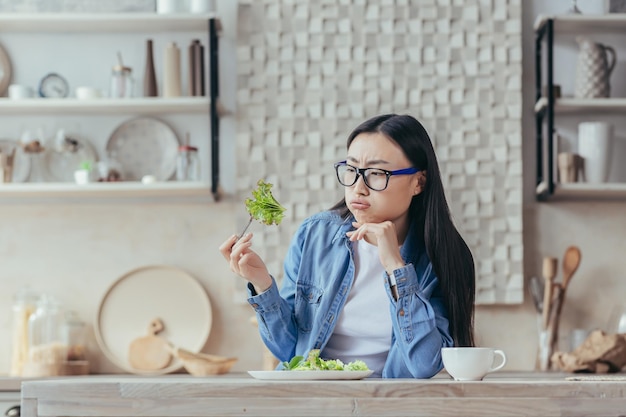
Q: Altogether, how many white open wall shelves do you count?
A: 6